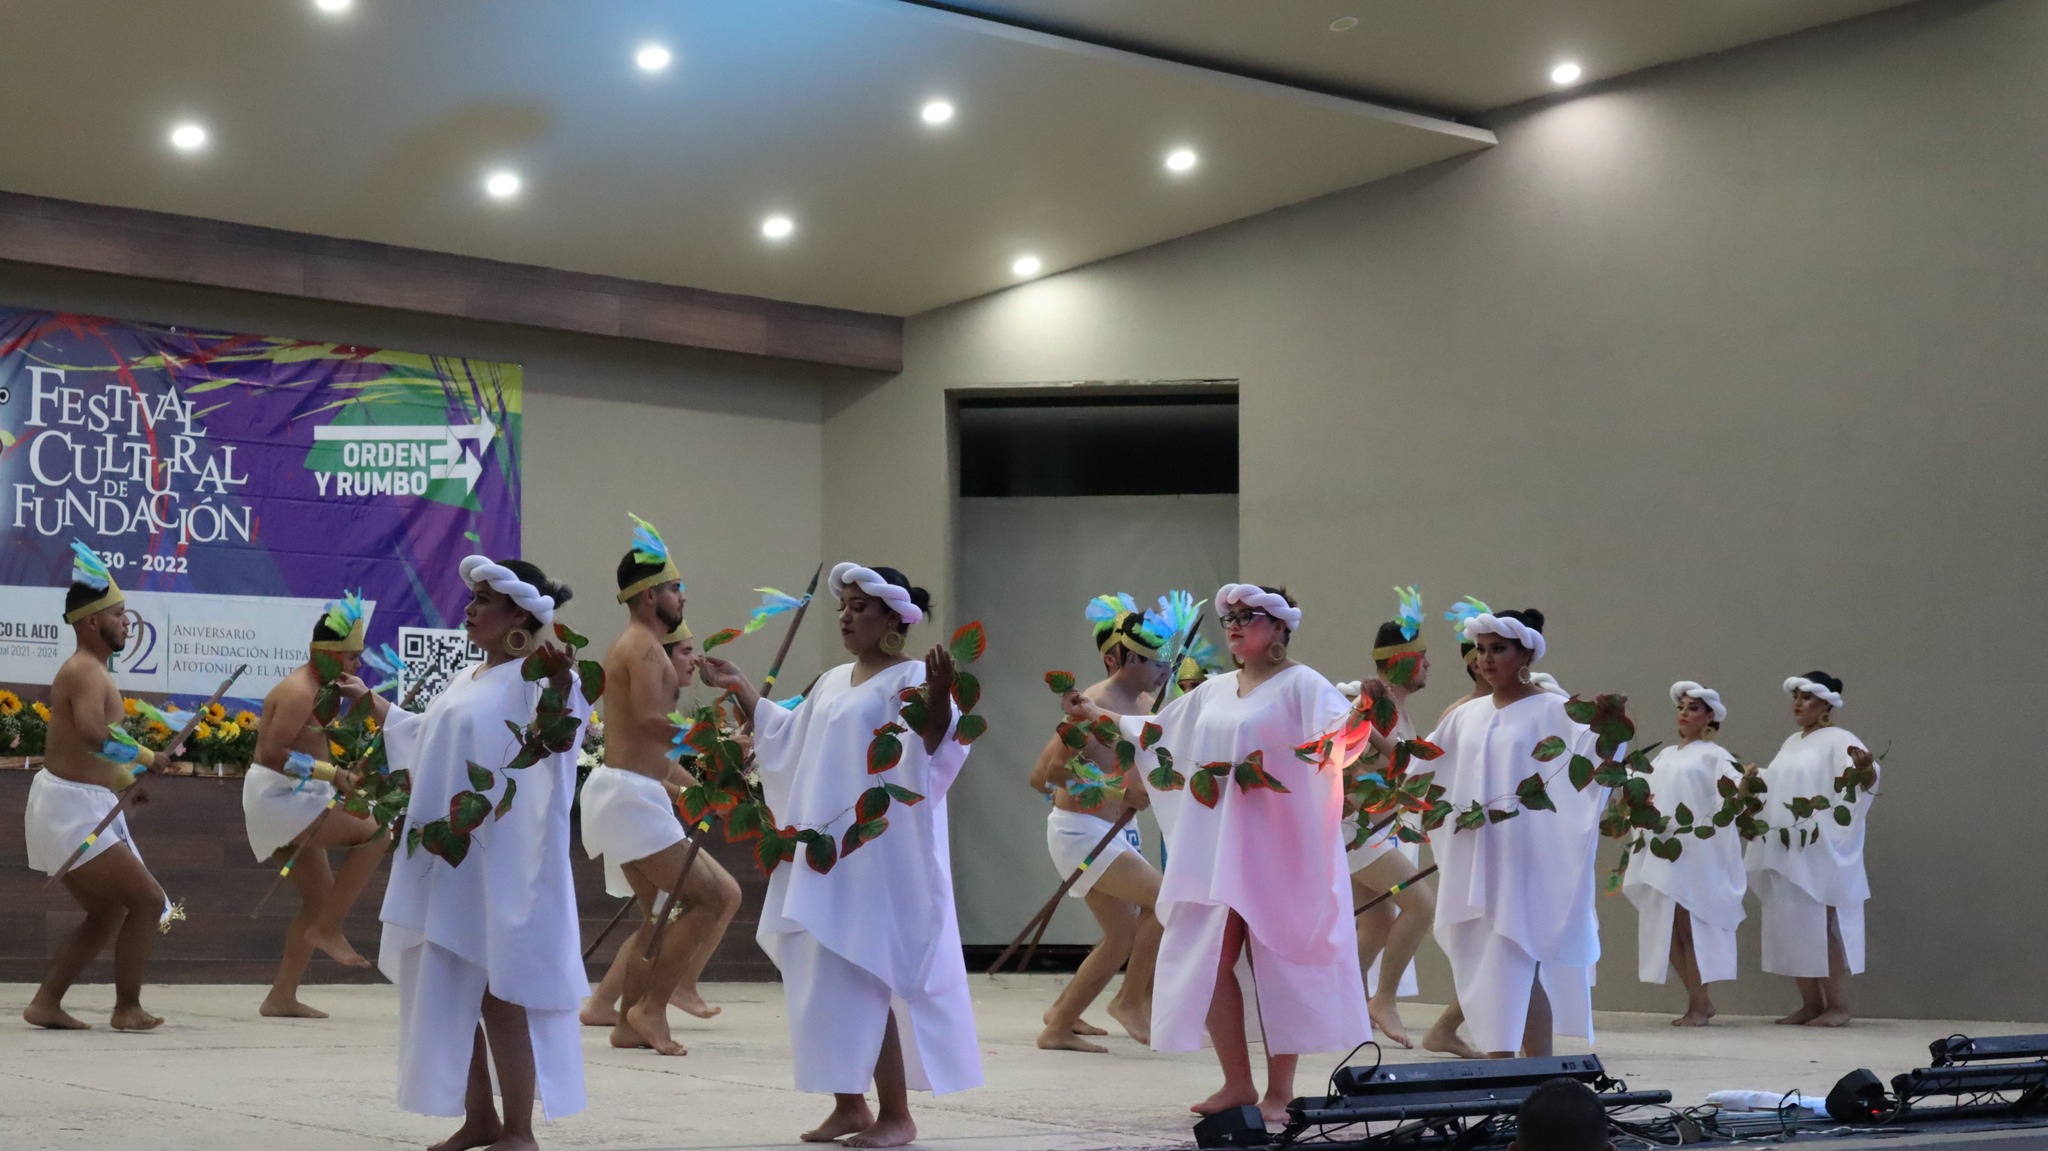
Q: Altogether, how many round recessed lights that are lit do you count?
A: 9